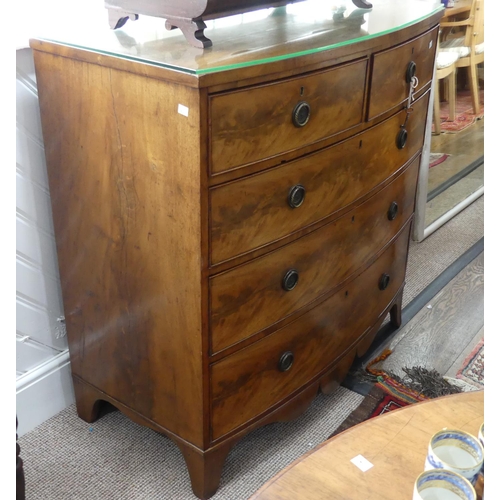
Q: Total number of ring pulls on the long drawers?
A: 6